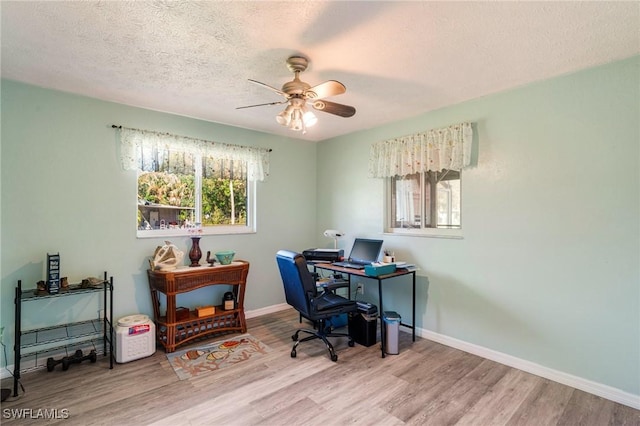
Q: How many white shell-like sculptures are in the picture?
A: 1